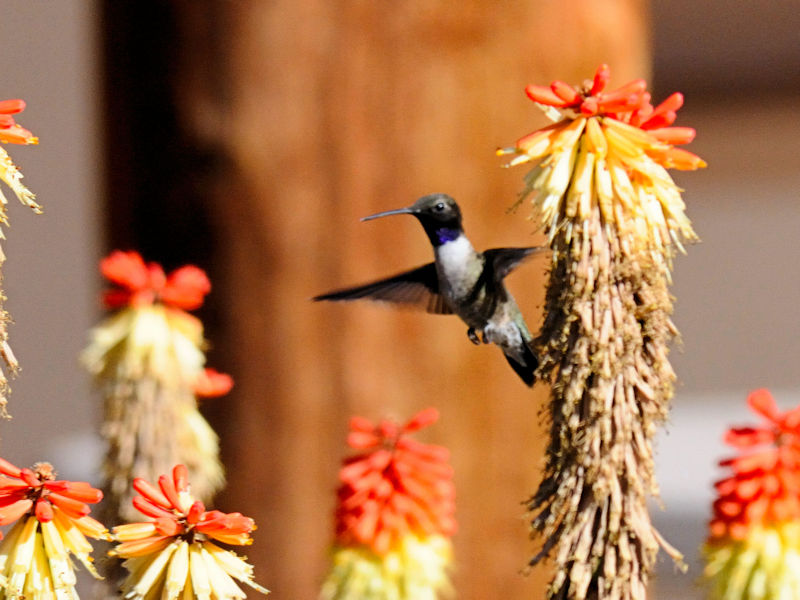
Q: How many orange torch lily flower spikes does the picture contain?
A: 7